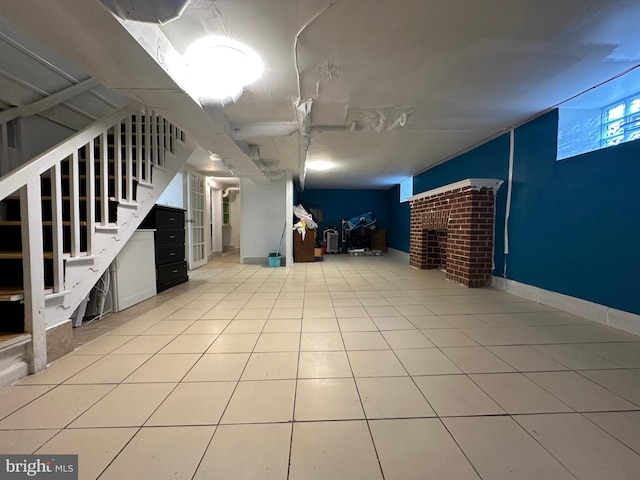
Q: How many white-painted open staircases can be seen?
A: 1